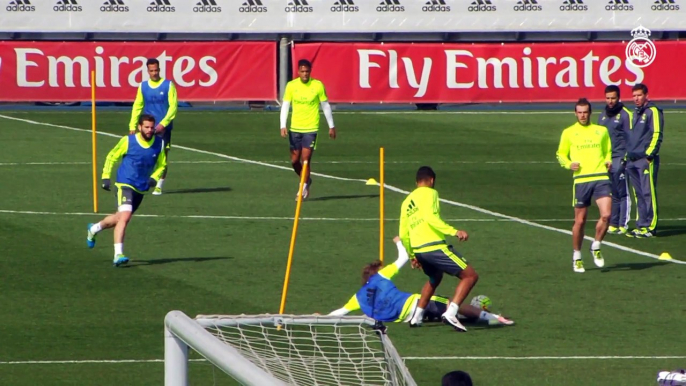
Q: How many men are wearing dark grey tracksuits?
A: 2